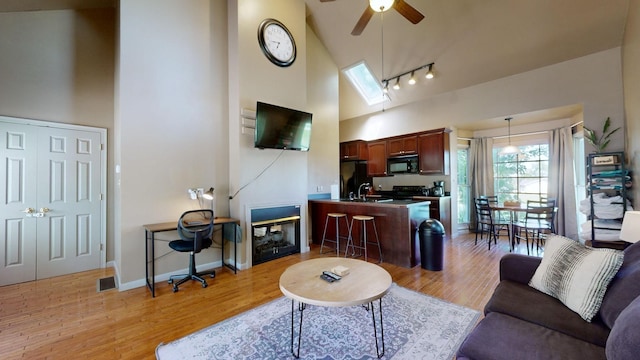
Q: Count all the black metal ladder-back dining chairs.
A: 4